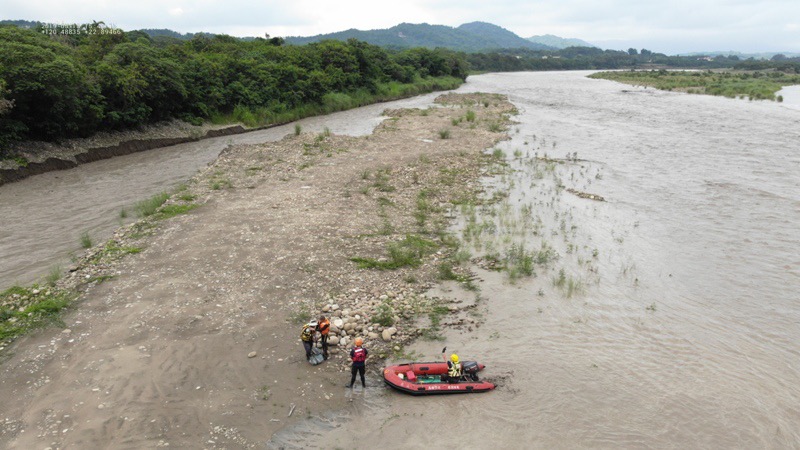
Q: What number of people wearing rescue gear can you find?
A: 4